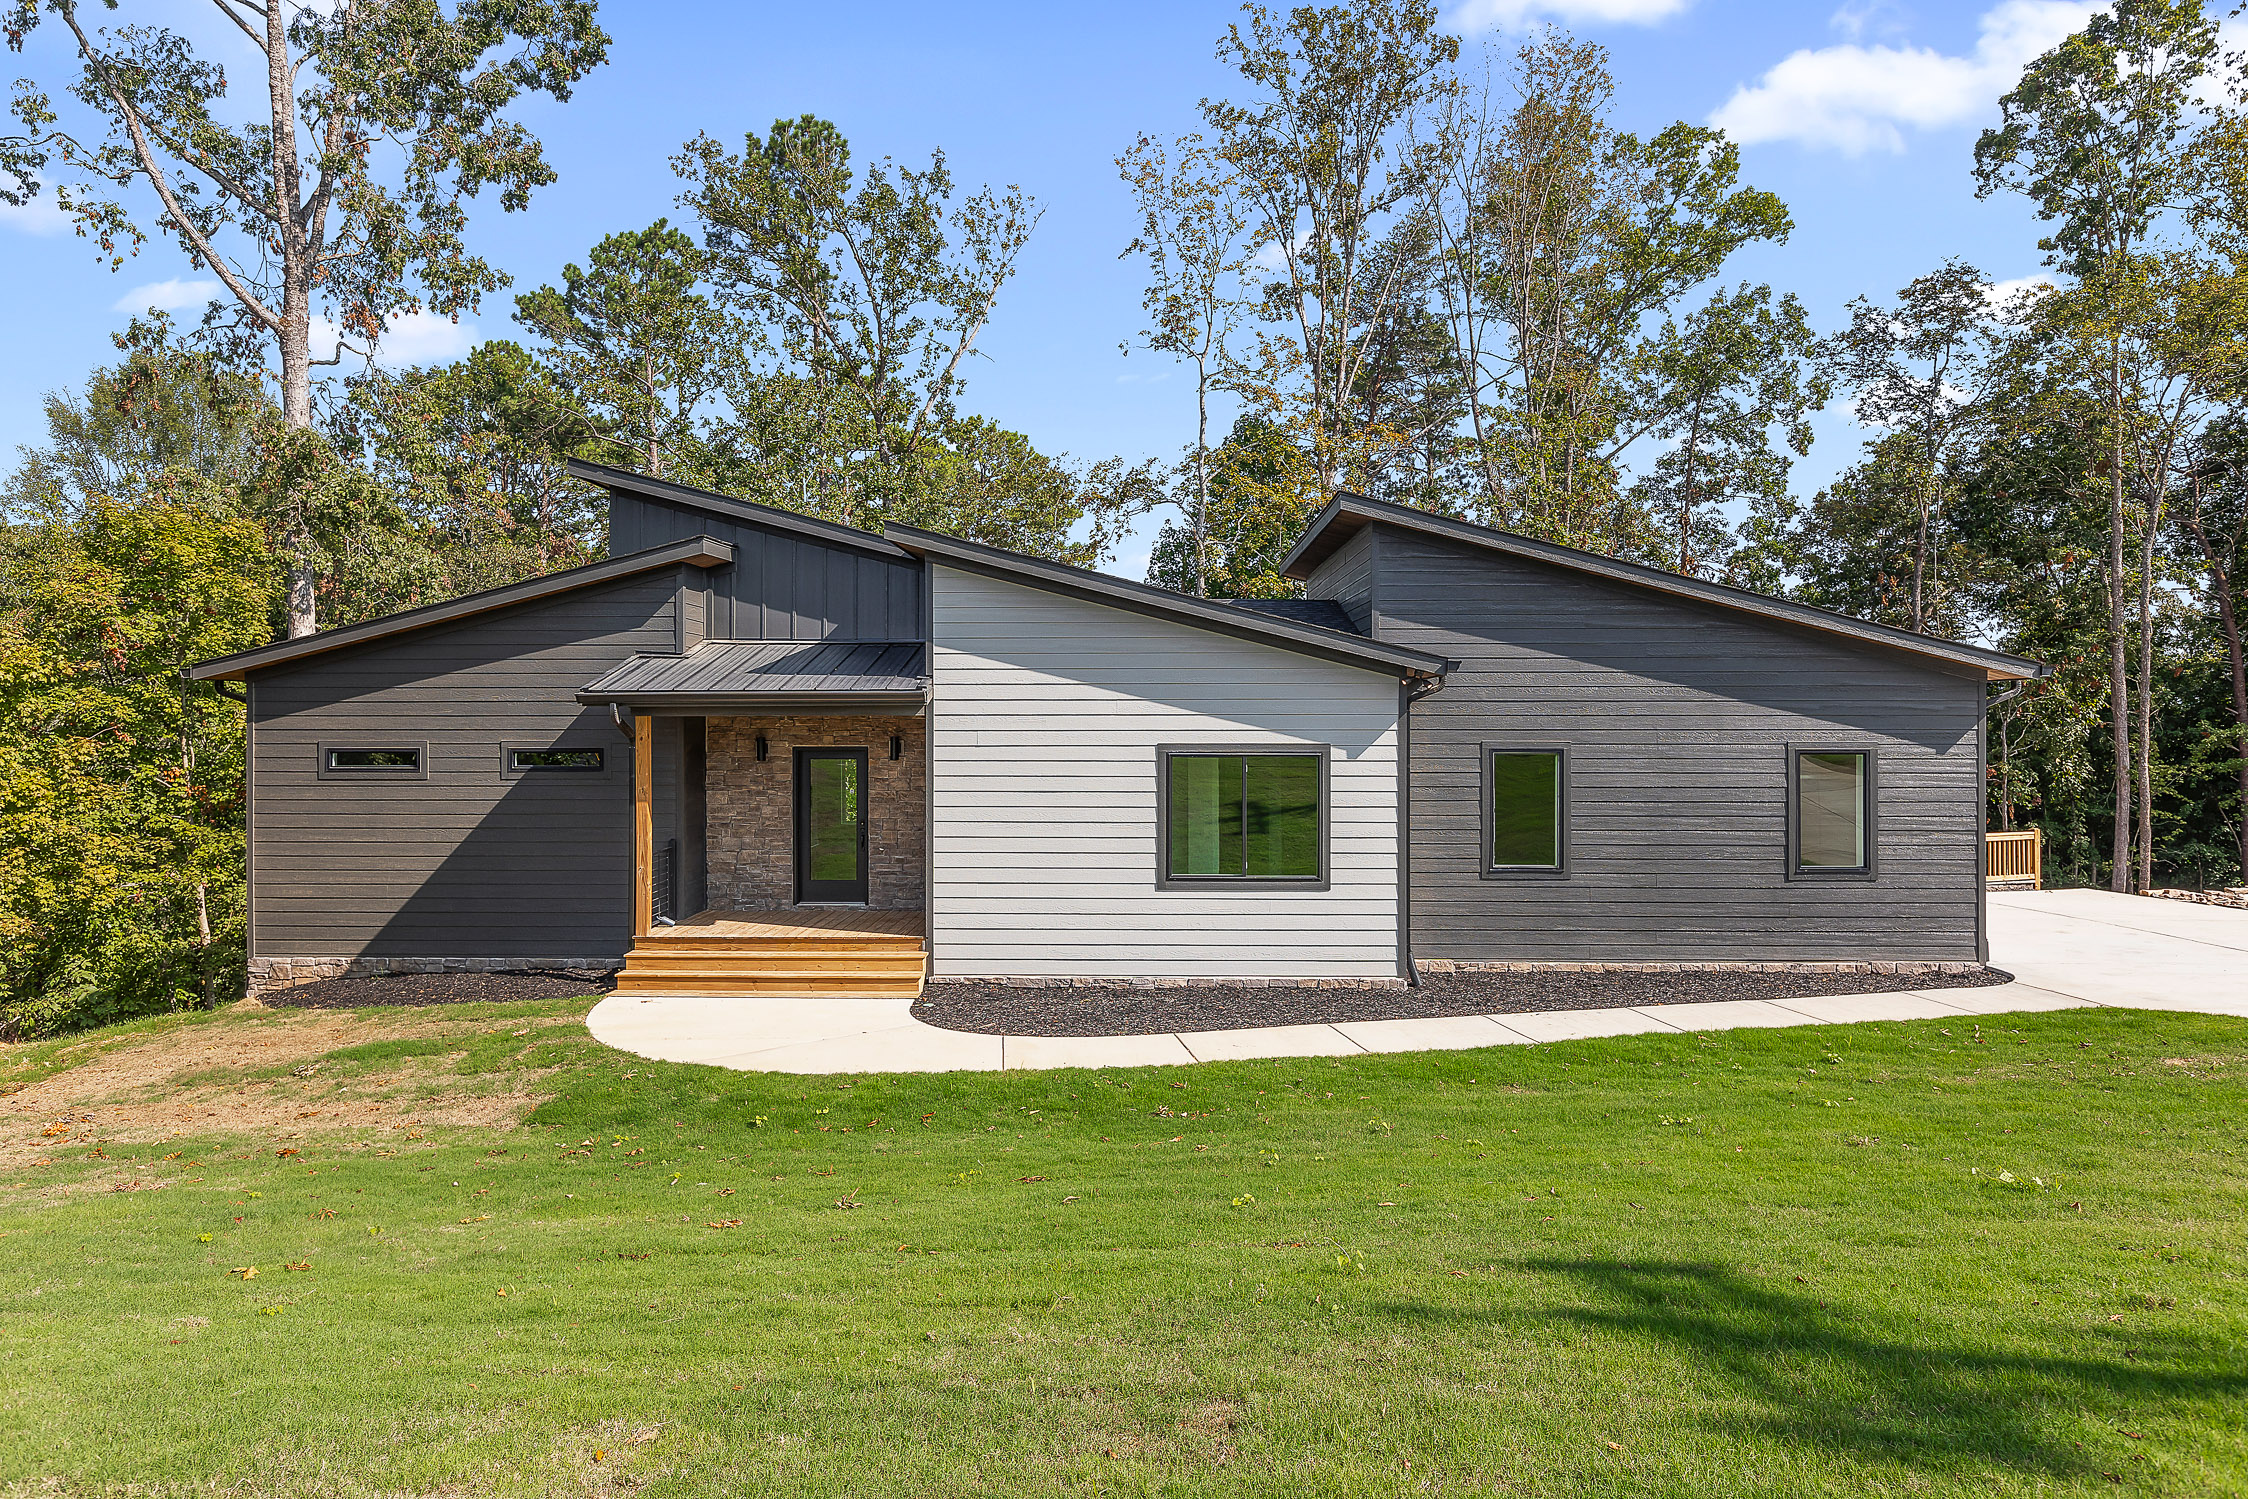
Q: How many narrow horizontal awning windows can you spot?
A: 2